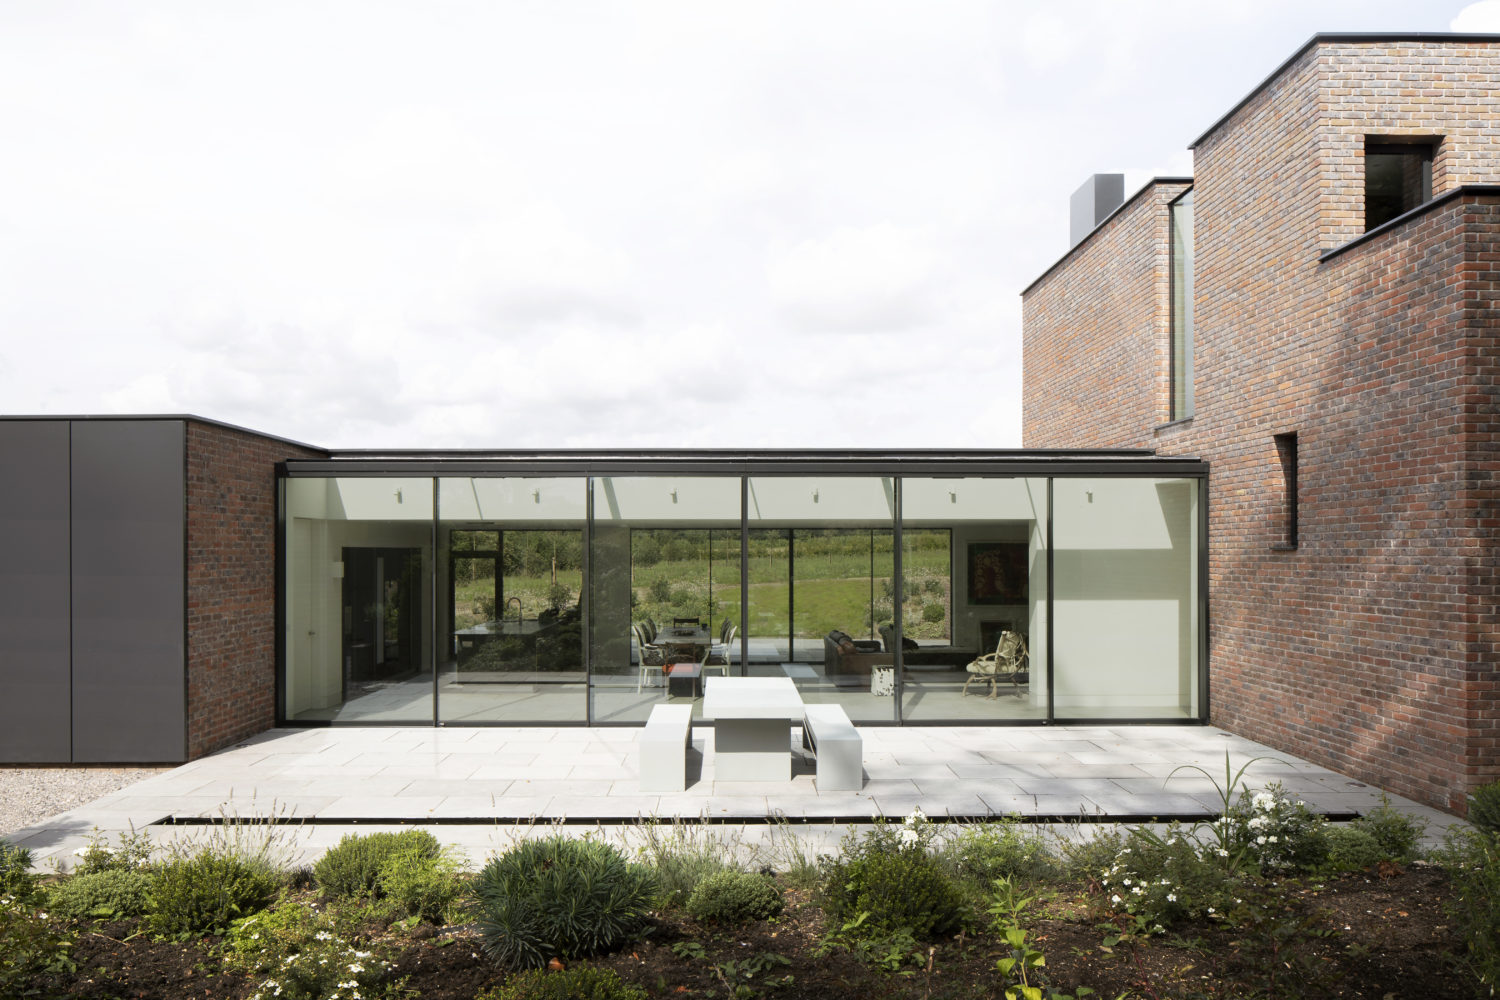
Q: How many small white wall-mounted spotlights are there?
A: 6